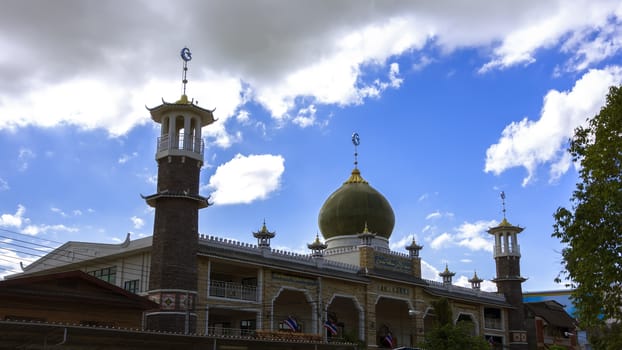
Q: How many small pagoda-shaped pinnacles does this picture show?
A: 6